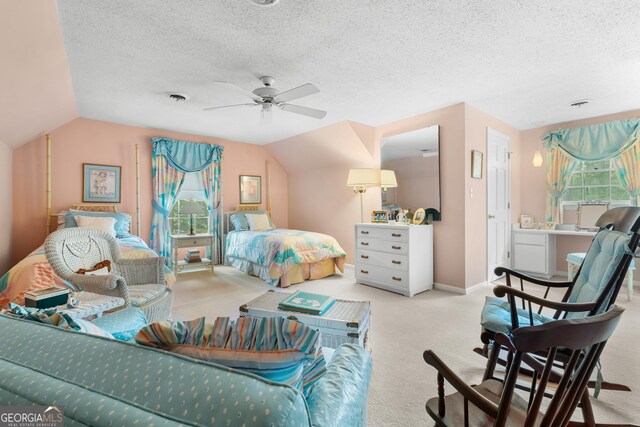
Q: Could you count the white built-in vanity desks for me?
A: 1